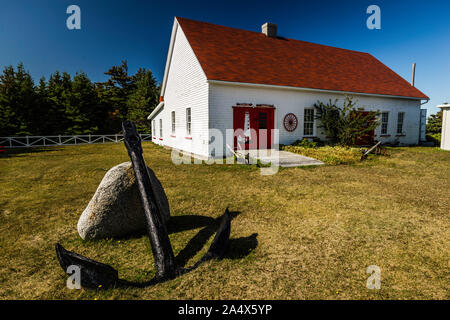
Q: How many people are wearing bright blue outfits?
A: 0